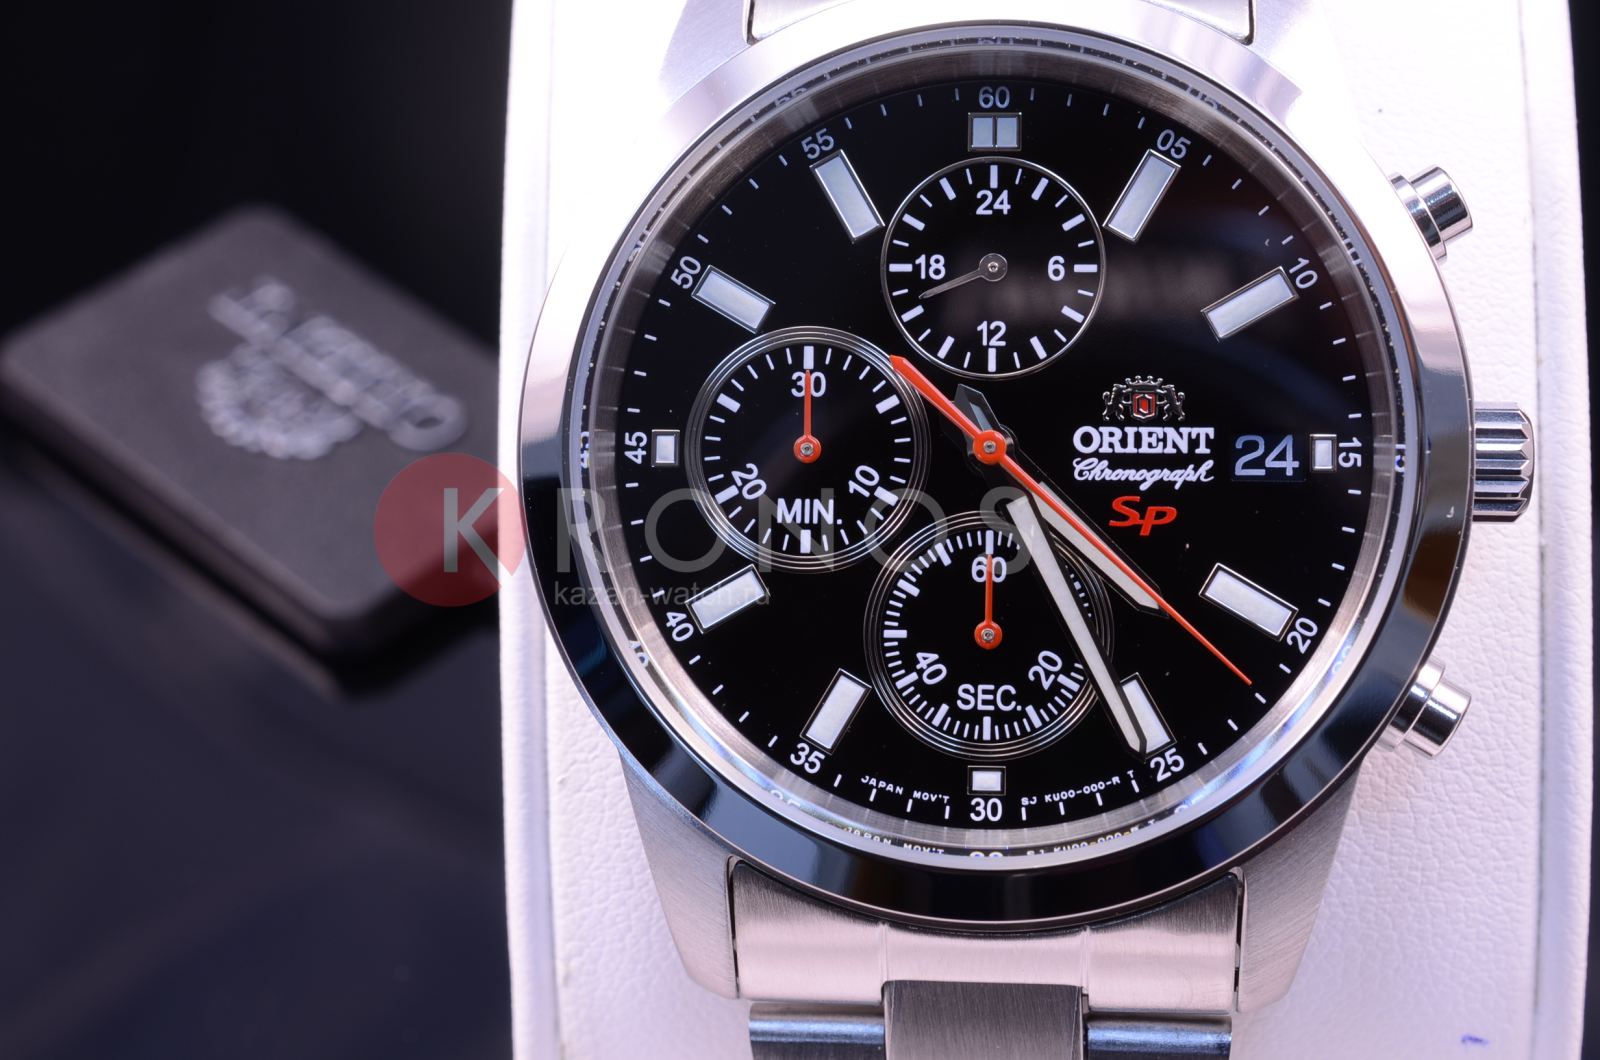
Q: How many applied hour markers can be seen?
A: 12